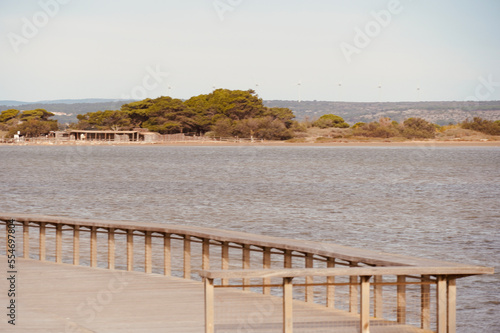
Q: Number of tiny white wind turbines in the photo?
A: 7